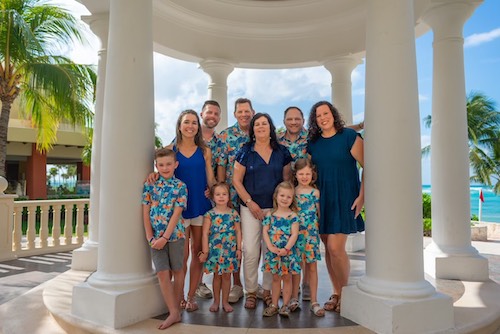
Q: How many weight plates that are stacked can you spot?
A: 0